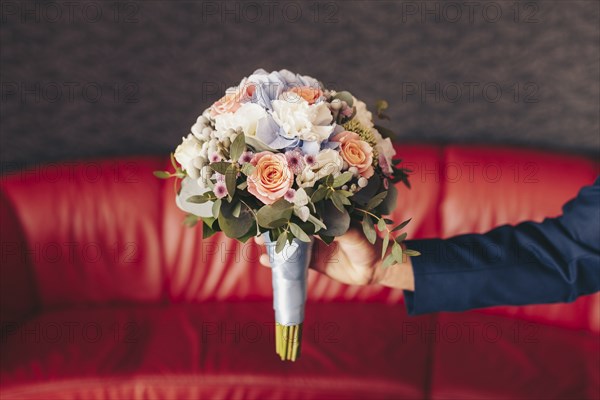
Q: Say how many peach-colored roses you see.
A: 4